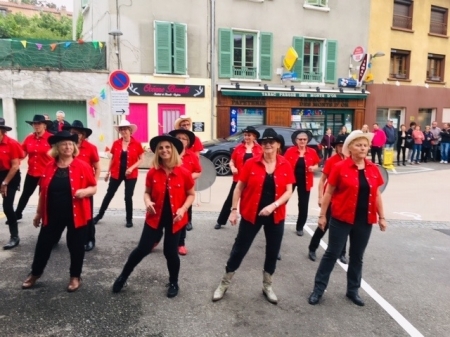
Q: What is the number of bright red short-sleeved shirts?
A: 13